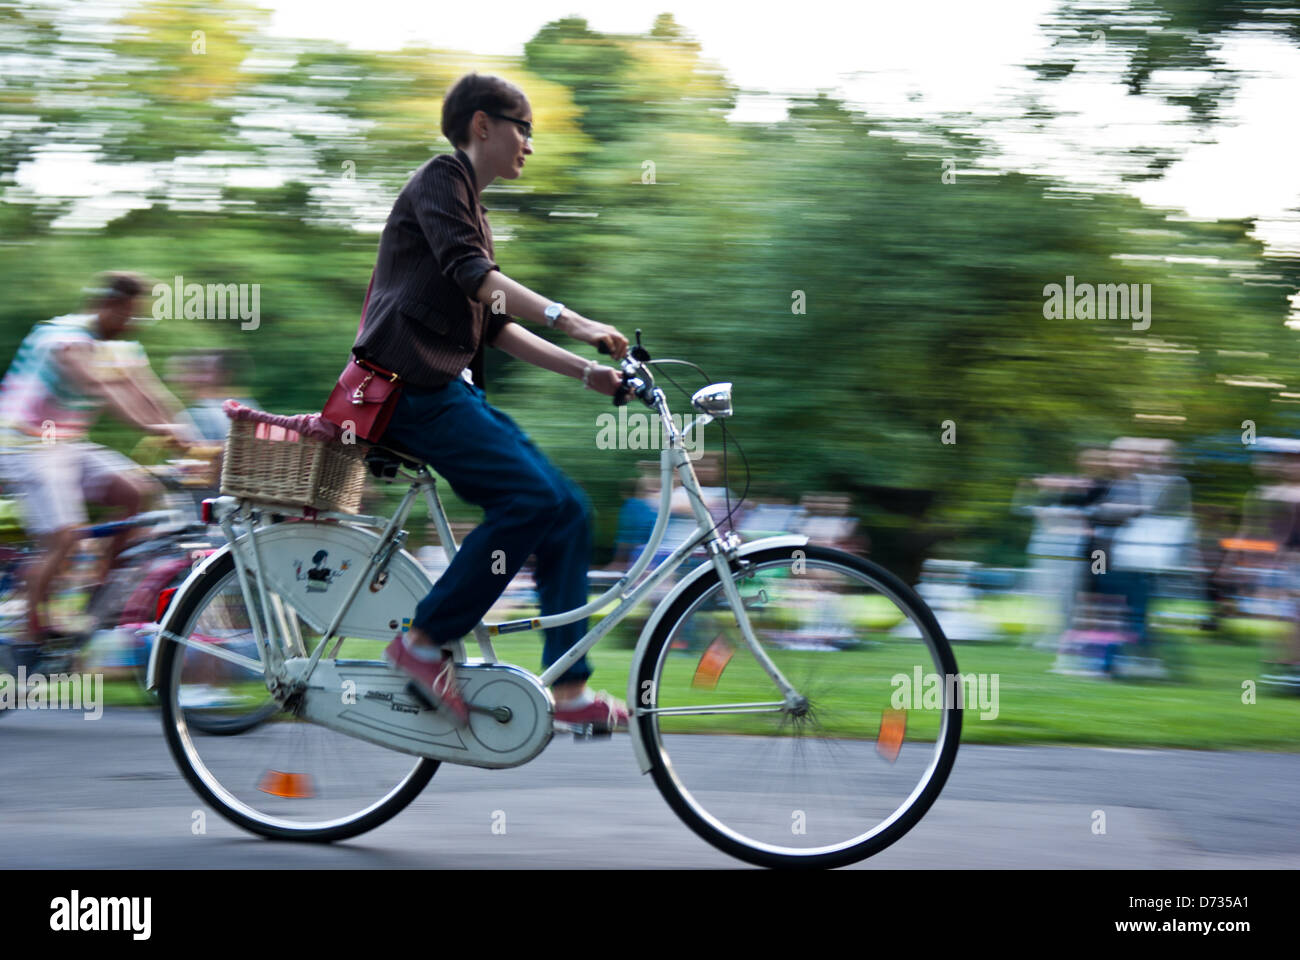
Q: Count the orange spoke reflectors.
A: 3